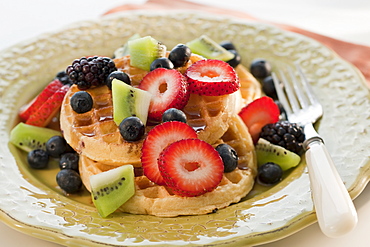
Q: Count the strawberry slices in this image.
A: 7